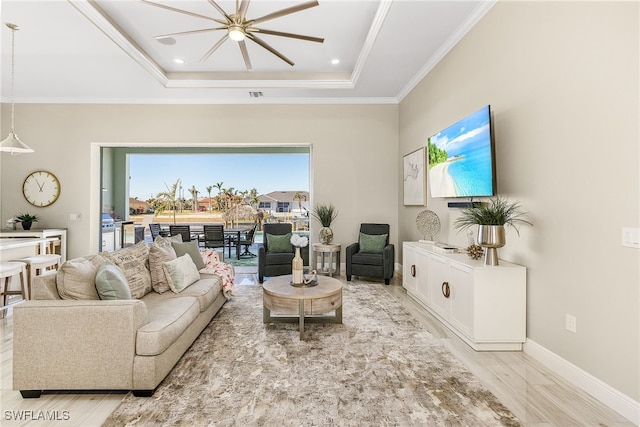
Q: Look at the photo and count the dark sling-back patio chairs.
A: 4